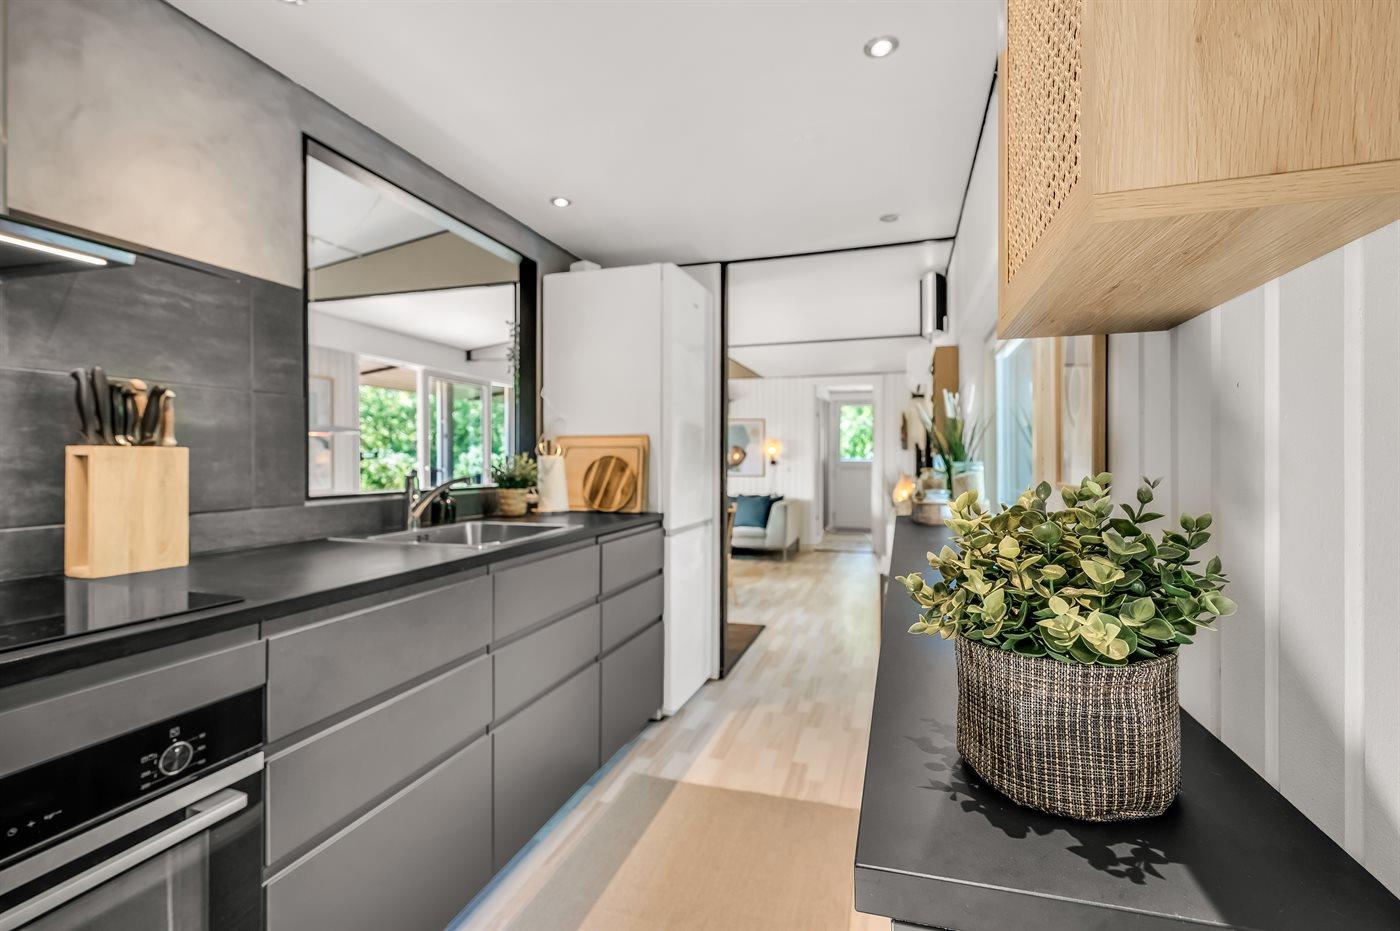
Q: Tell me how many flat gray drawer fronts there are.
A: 9